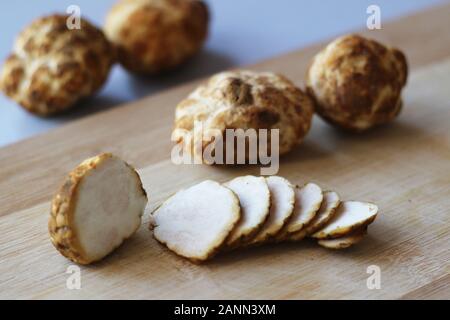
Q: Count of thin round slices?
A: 7